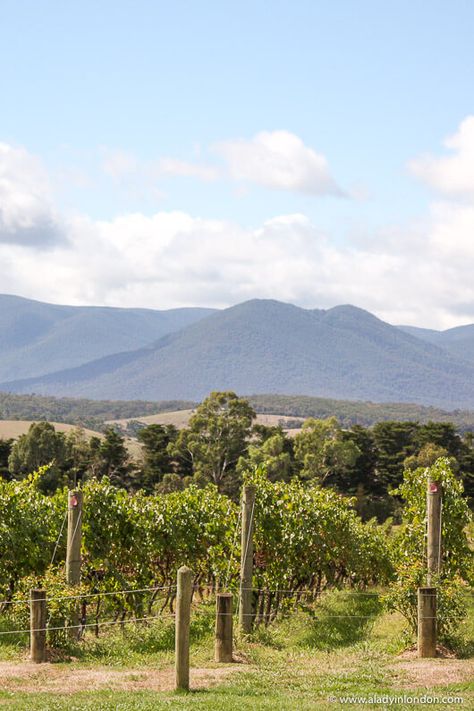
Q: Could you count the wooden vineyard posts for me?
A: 7